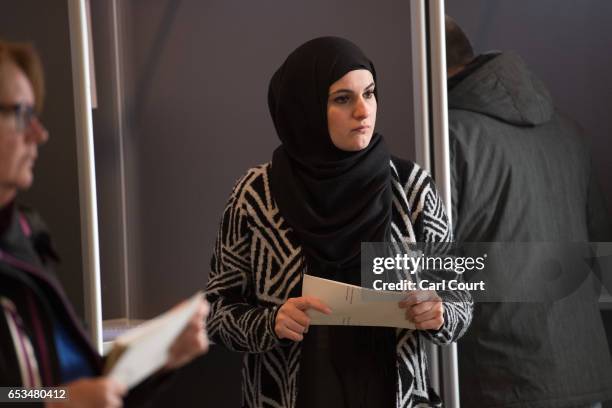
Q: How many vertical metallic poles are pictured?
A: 3